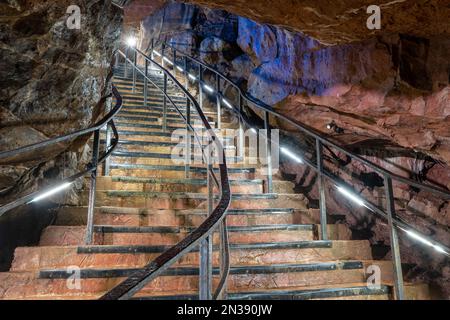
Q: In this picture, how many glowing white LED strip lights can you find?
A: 11